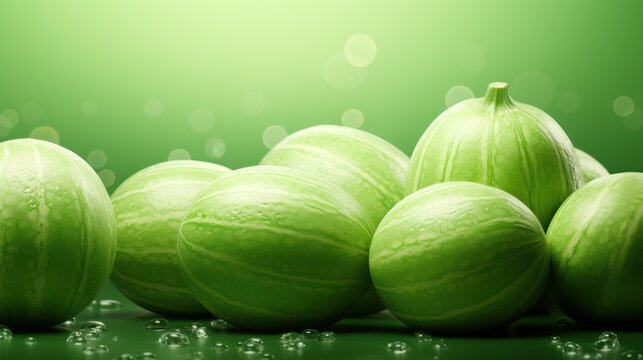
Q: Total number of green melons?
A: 8